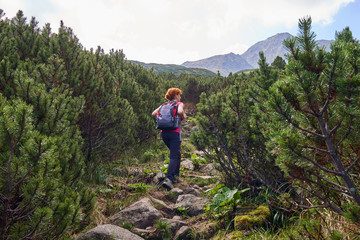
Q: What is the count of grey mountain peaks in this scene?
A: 2